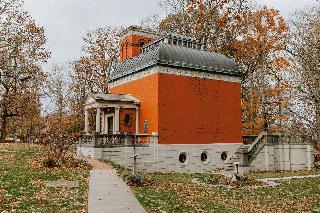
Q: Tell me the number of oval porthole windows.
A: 3